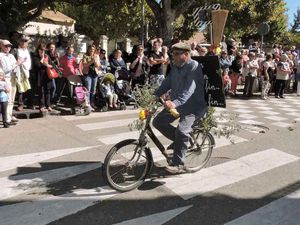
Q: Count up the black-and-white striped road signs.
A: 1